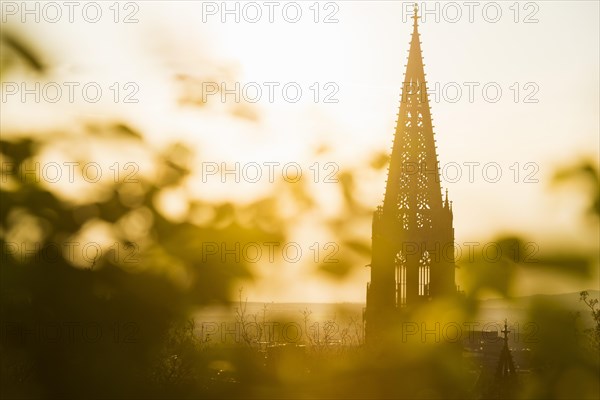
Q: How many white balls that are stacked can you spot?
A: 0